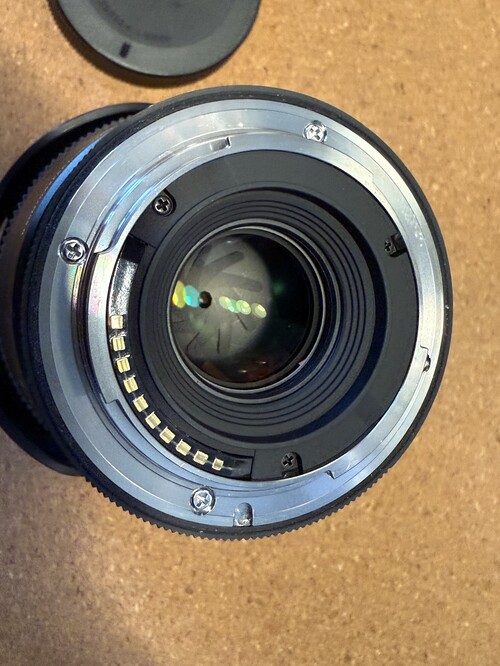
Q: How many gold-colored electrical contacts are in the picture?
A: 10